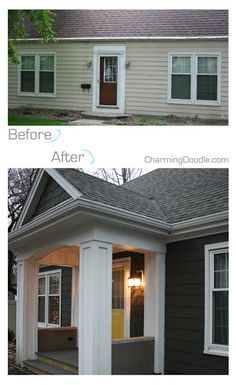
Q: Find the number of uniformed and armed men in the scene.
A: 0